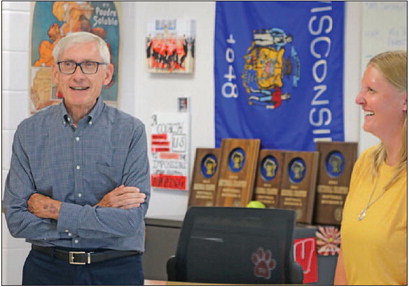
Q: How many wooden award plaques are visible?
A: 5